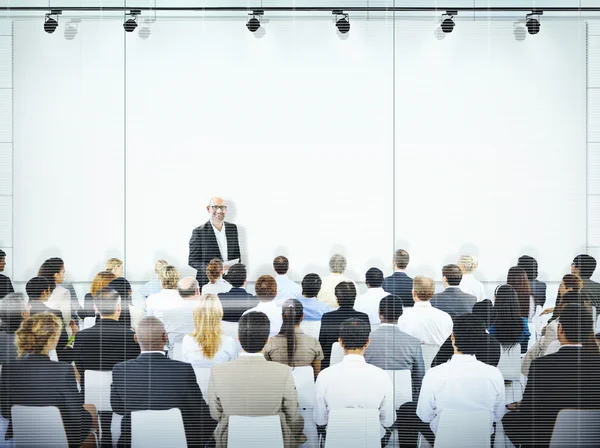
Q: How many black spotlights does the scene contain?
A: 6